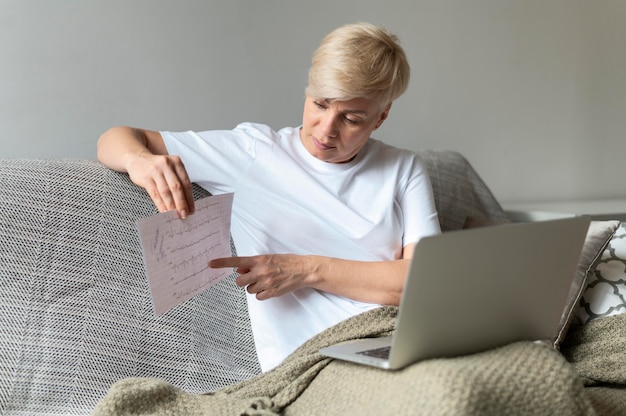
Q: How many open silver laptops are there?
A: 1